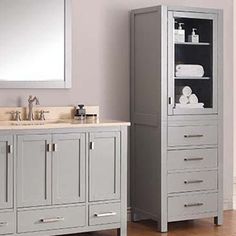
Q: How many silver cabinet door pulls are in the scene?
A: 5